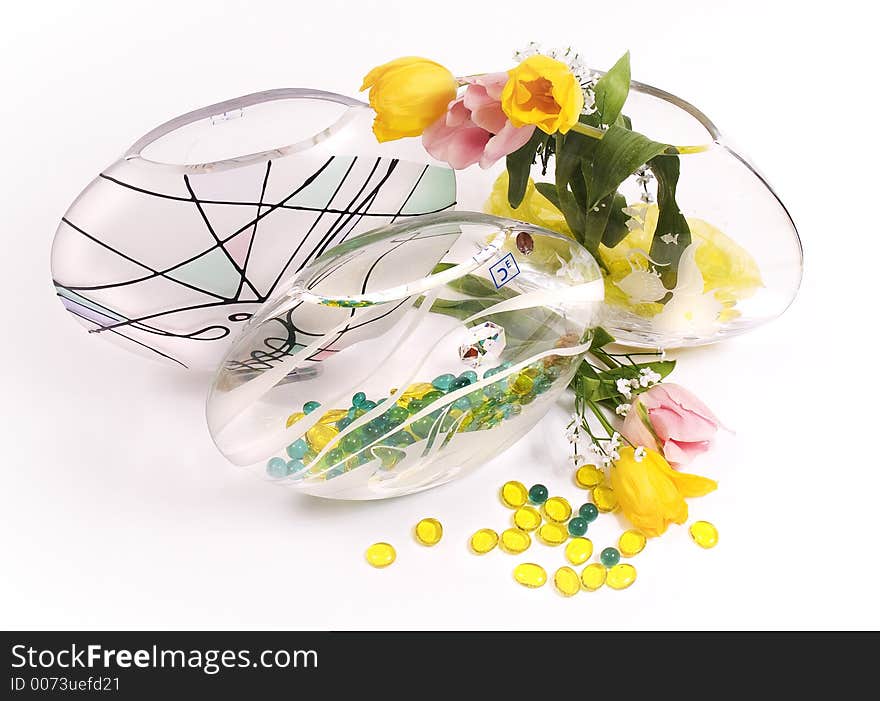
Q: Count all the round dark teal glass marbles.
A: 4